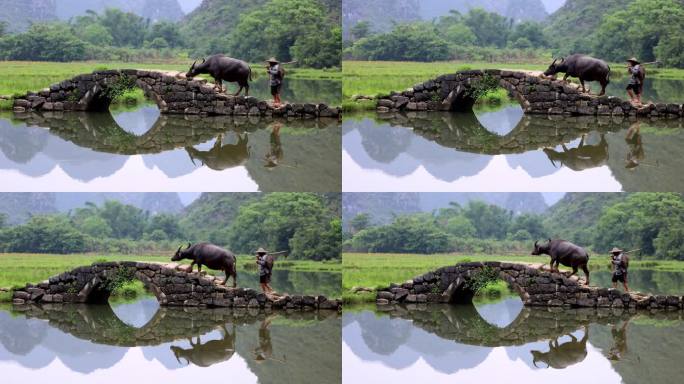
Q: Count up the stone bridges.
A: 4